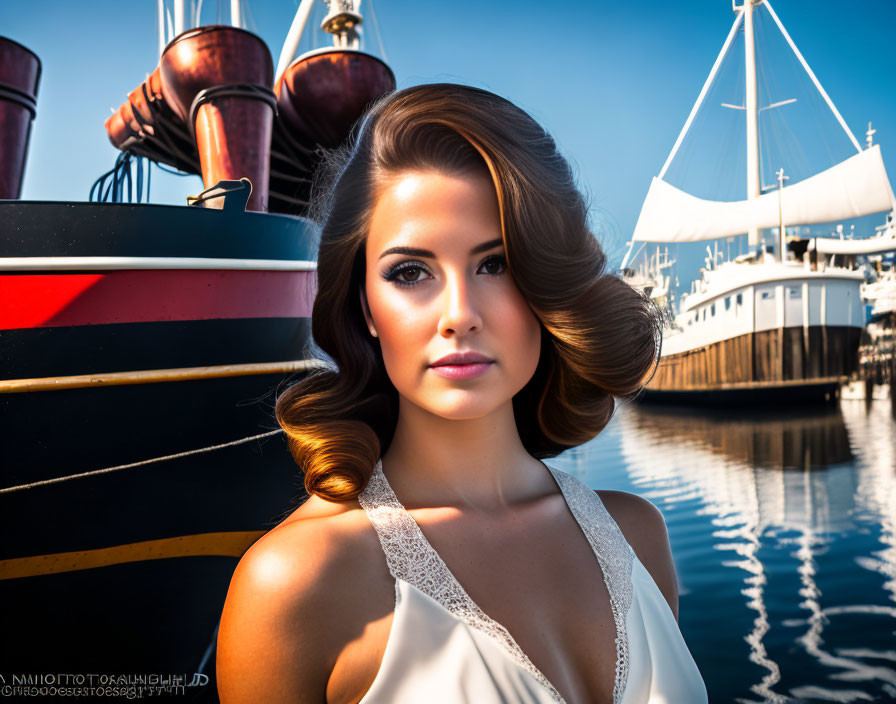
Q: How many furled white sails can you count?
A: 1